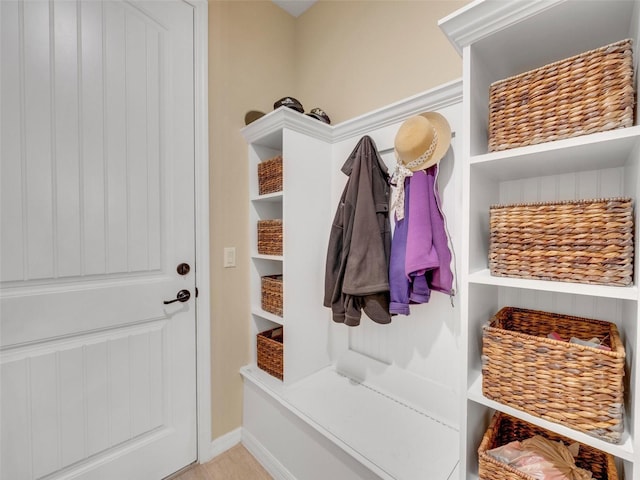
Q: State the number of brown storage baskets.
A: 8